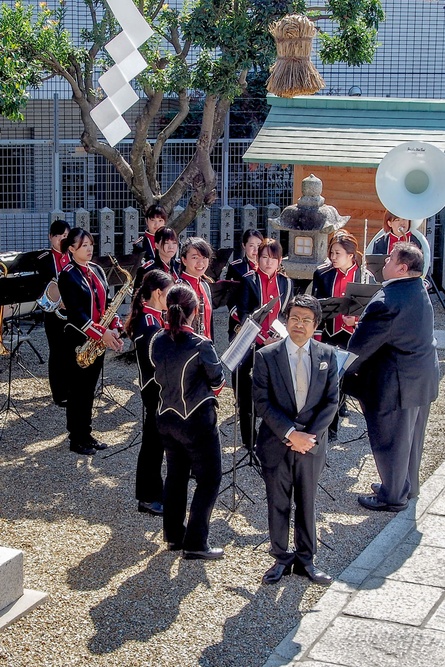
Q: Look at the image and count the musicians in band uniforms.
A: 11